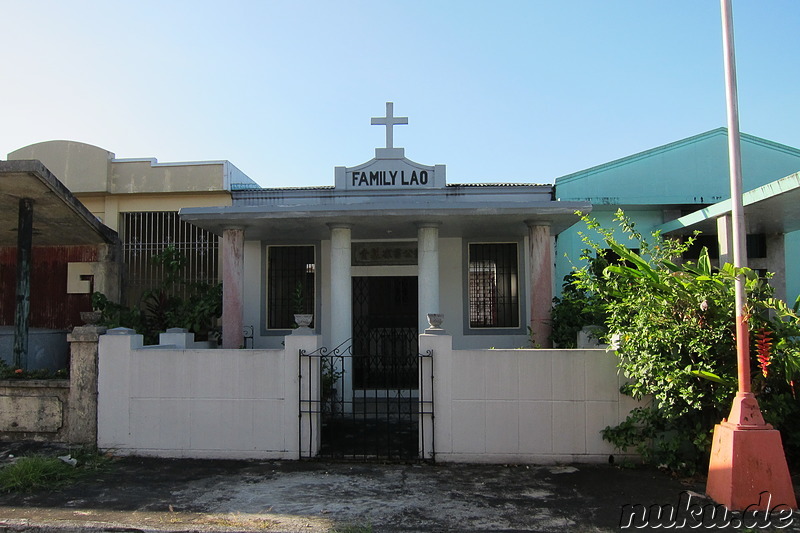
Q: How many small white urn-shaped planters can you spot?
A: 2